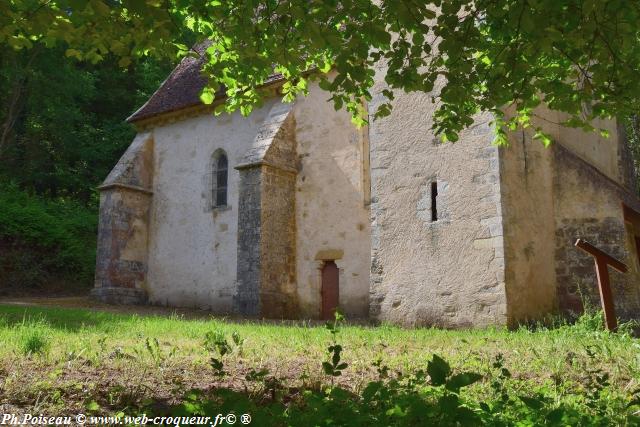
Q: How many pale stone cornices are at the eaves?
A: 1